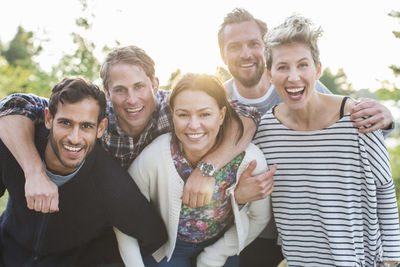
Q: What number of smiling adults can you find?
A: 5